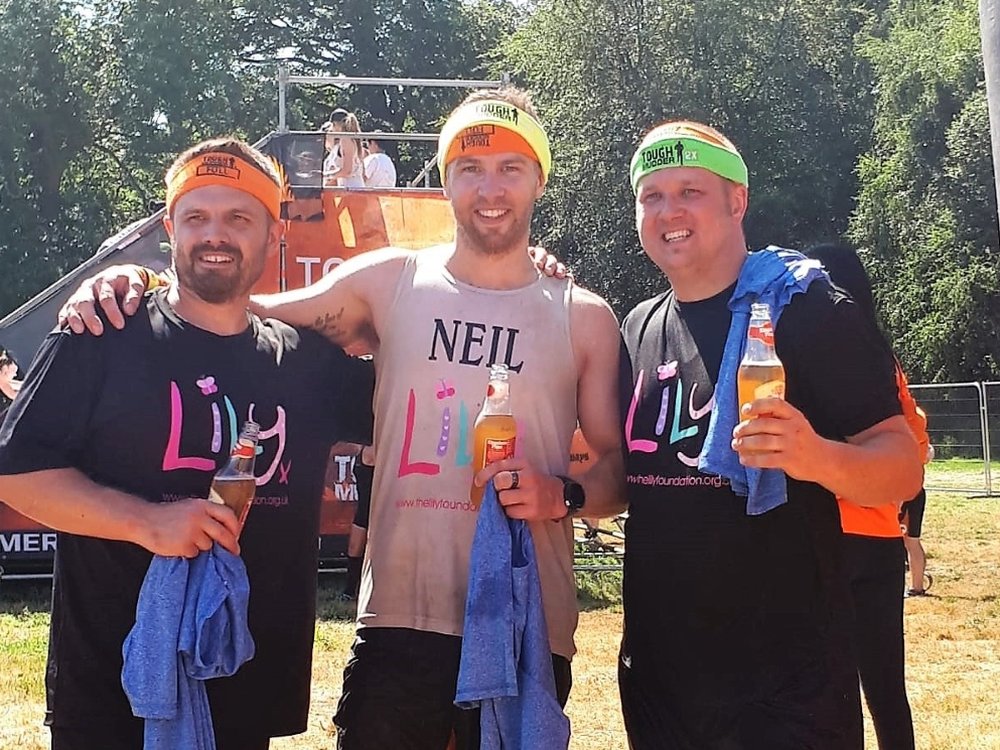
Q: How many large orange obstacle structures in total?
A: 1